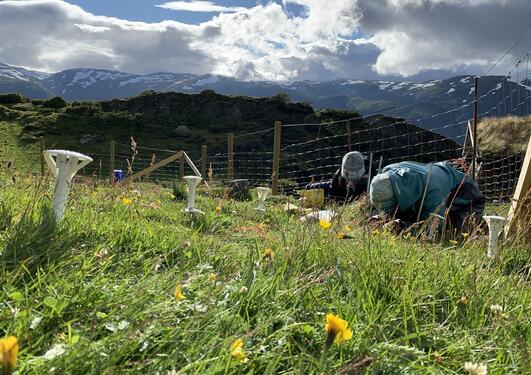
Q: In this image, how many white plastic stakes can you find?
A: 4